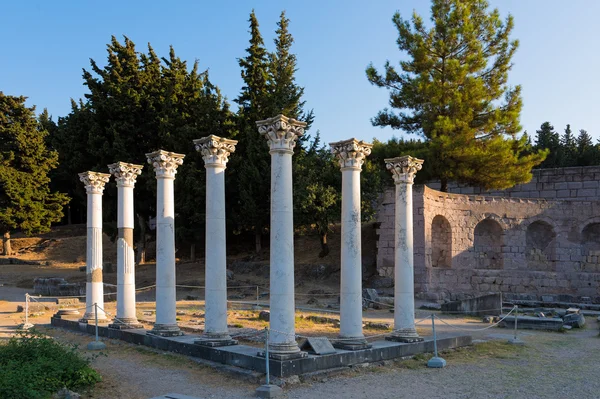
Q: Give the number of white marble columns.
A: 7